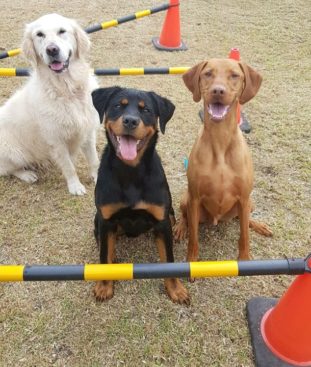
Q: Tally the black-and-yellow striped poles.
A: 3